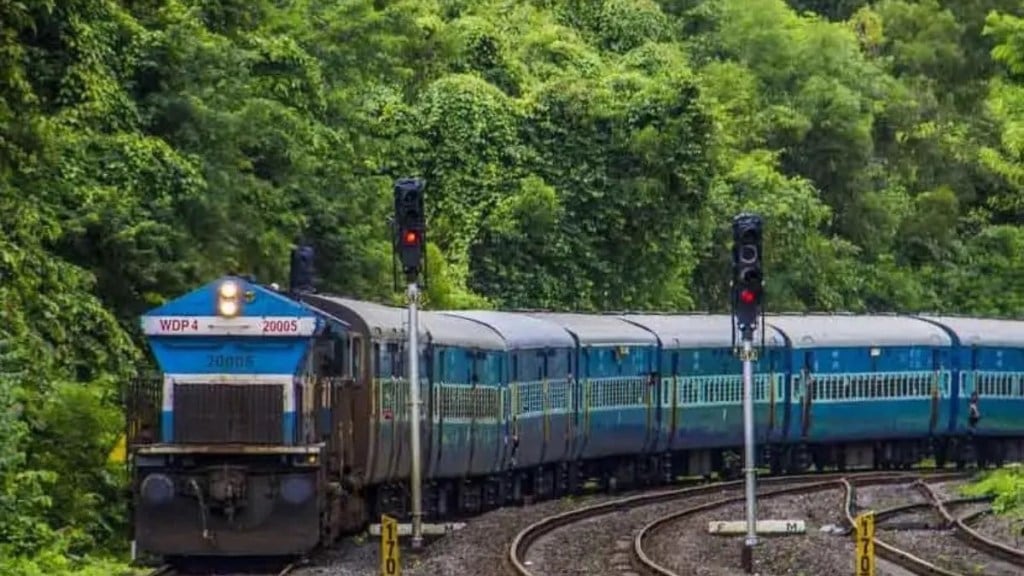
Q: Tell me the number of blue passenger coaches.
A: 7